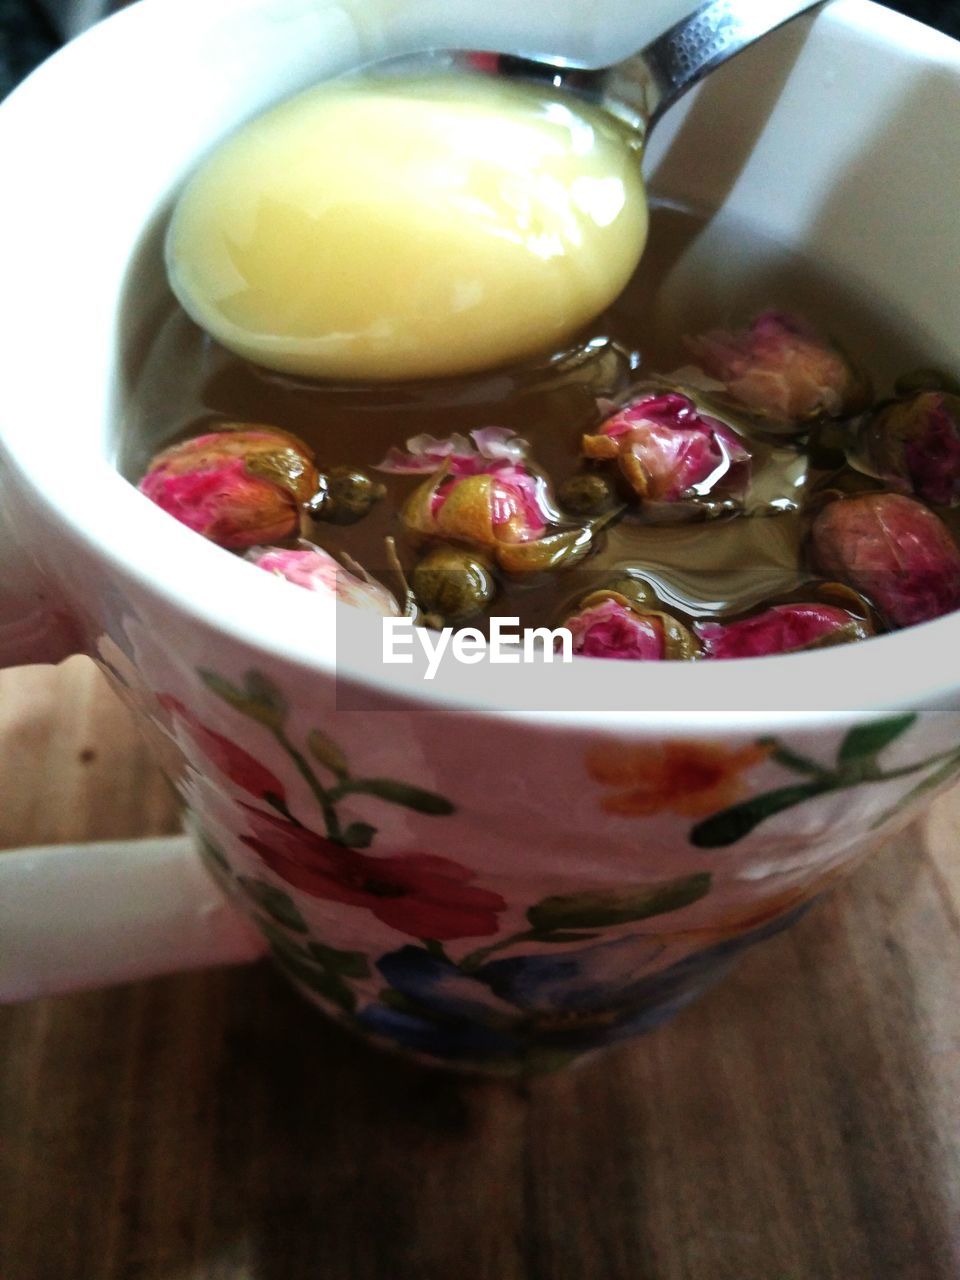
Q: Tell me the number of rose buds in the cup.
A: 9